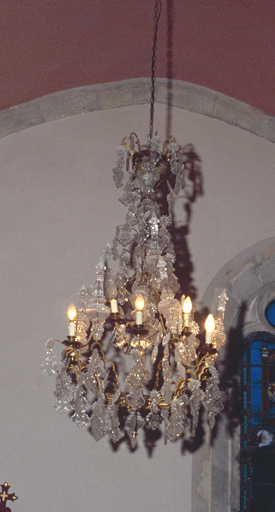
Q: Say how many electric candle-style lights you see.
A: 5